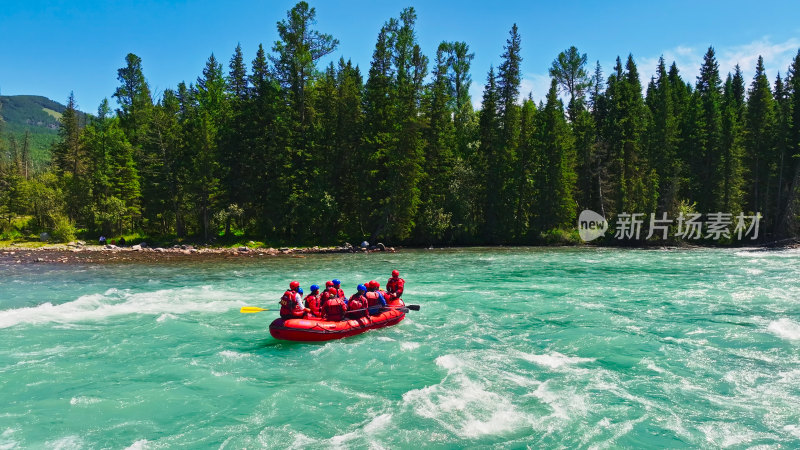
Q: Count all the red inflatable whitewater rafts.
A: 1